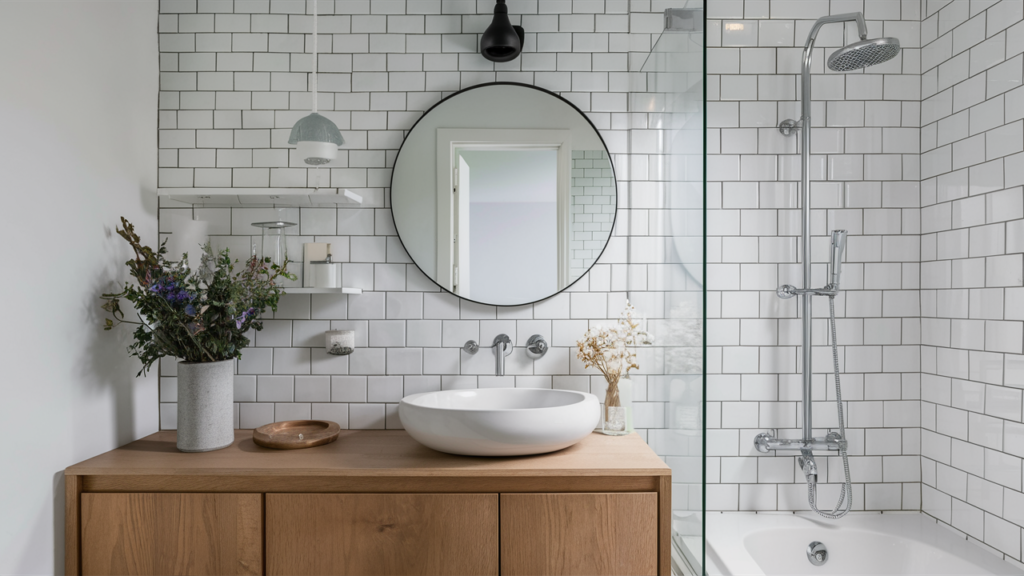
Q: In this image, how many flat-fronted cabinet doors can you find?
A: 3